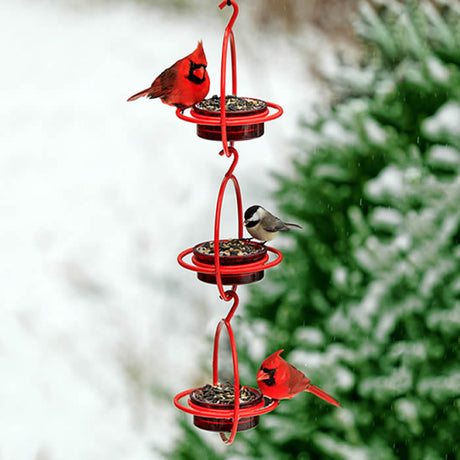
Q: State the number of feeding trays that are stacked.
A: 3